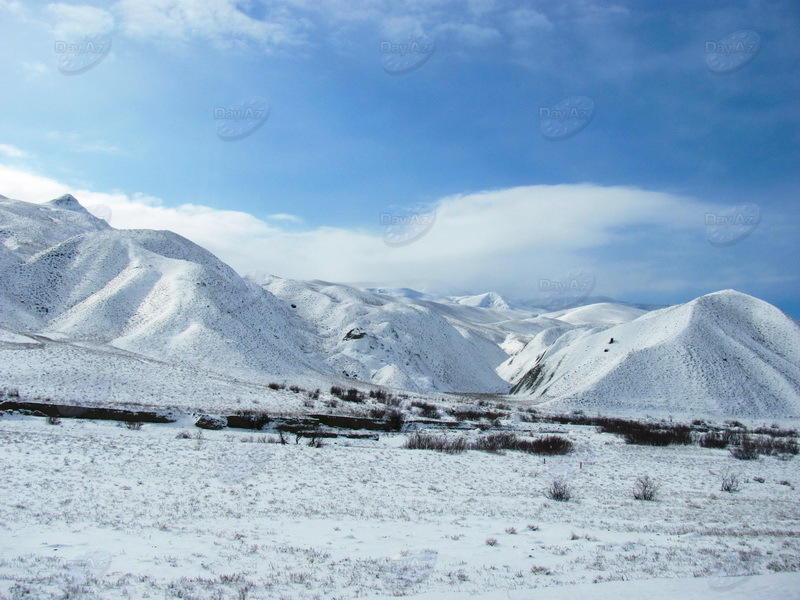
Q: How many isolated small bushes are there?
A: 3